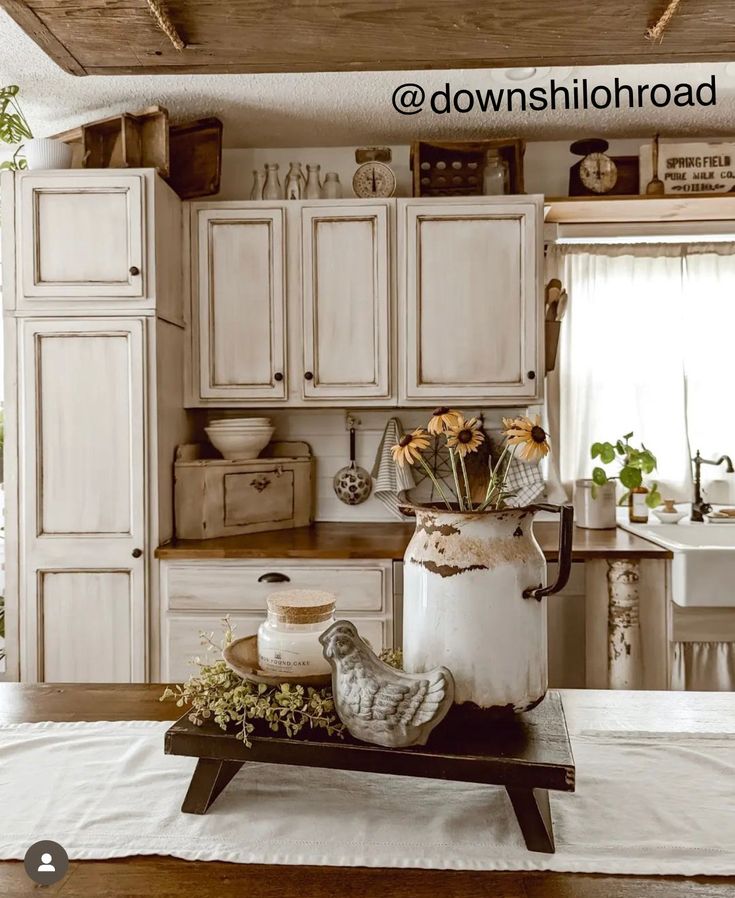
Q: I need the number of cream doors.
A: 5